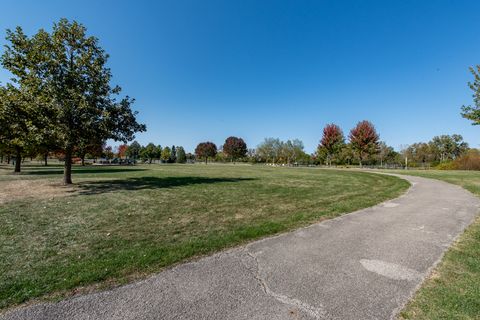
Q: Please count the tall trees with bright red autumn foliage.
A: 2